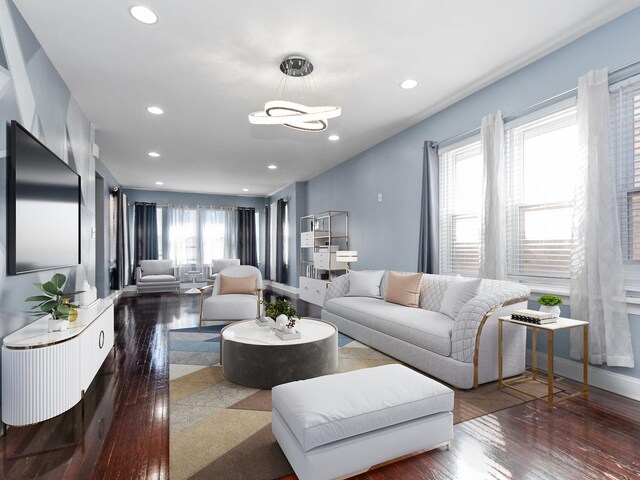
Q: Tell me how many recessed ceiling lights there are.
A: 8